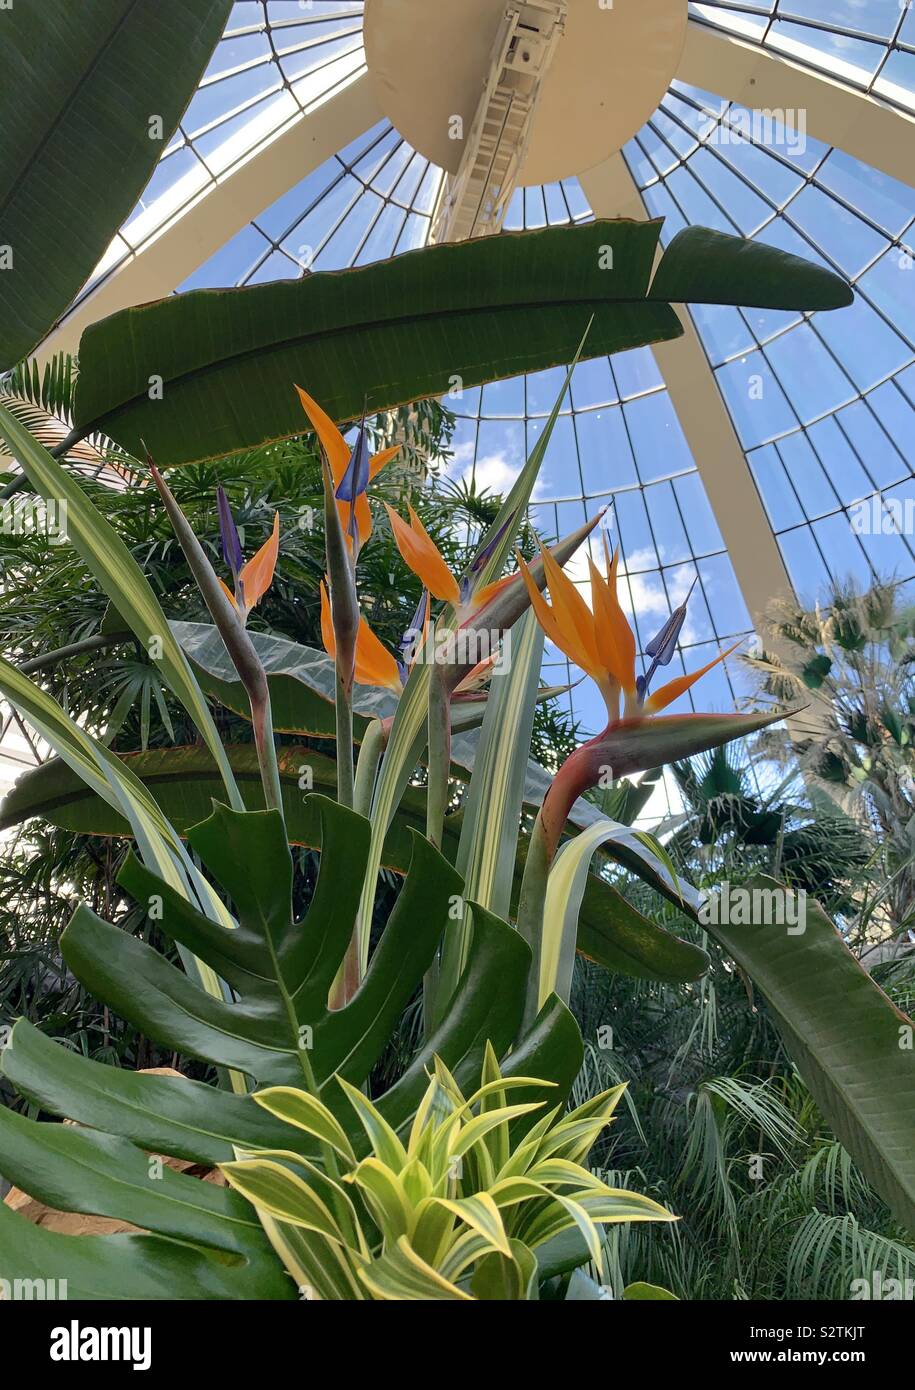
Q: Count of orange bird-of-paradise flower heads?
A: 5